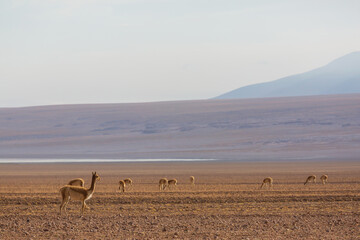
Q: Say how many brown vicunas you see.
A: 10